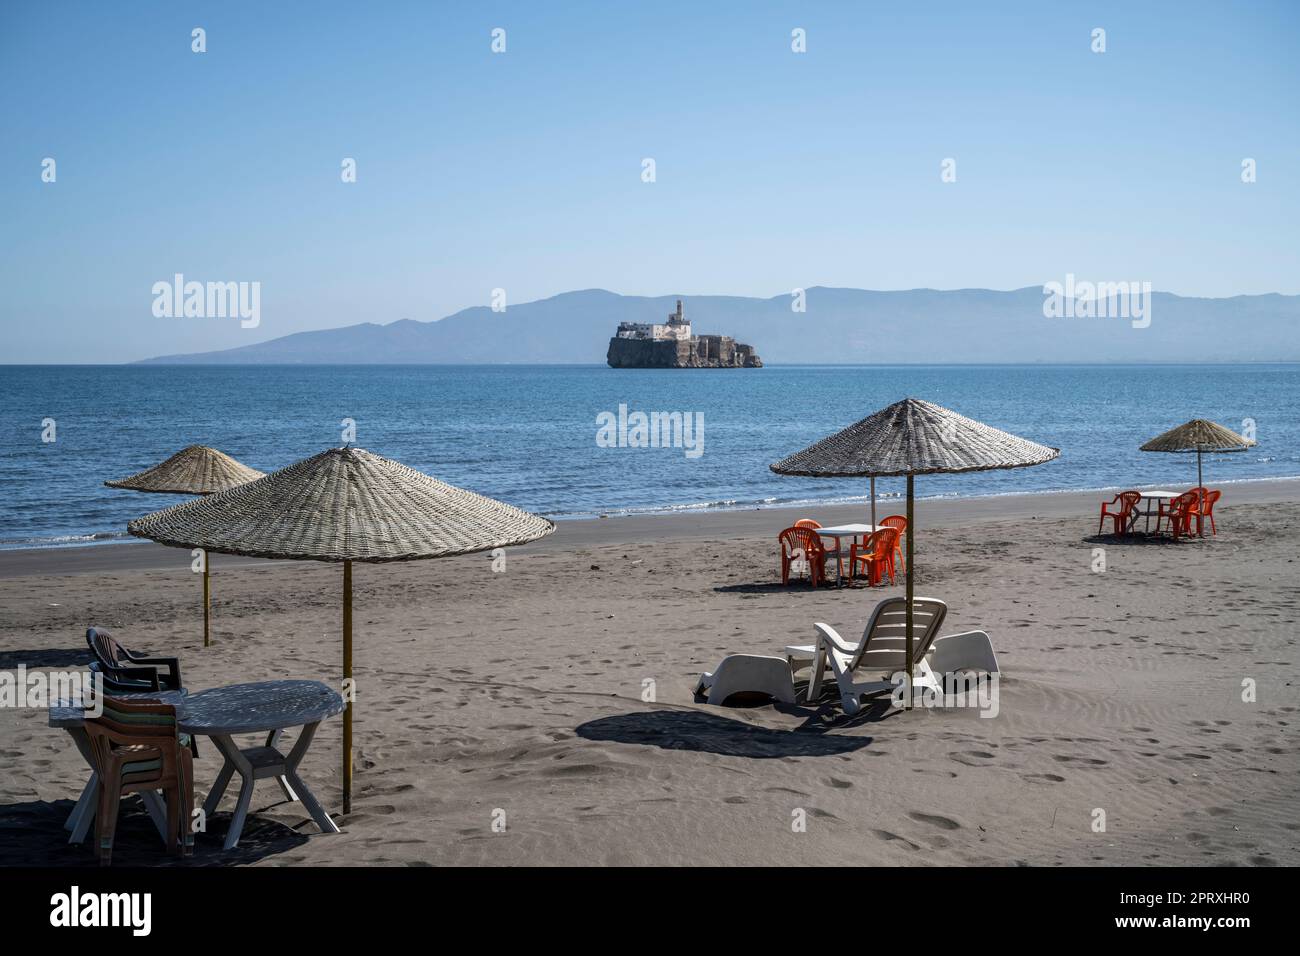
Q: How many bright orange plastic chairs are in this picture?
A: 8